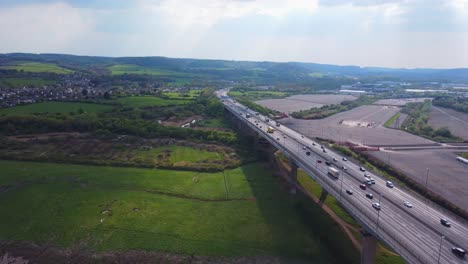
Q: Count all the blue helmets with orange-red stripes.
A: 0